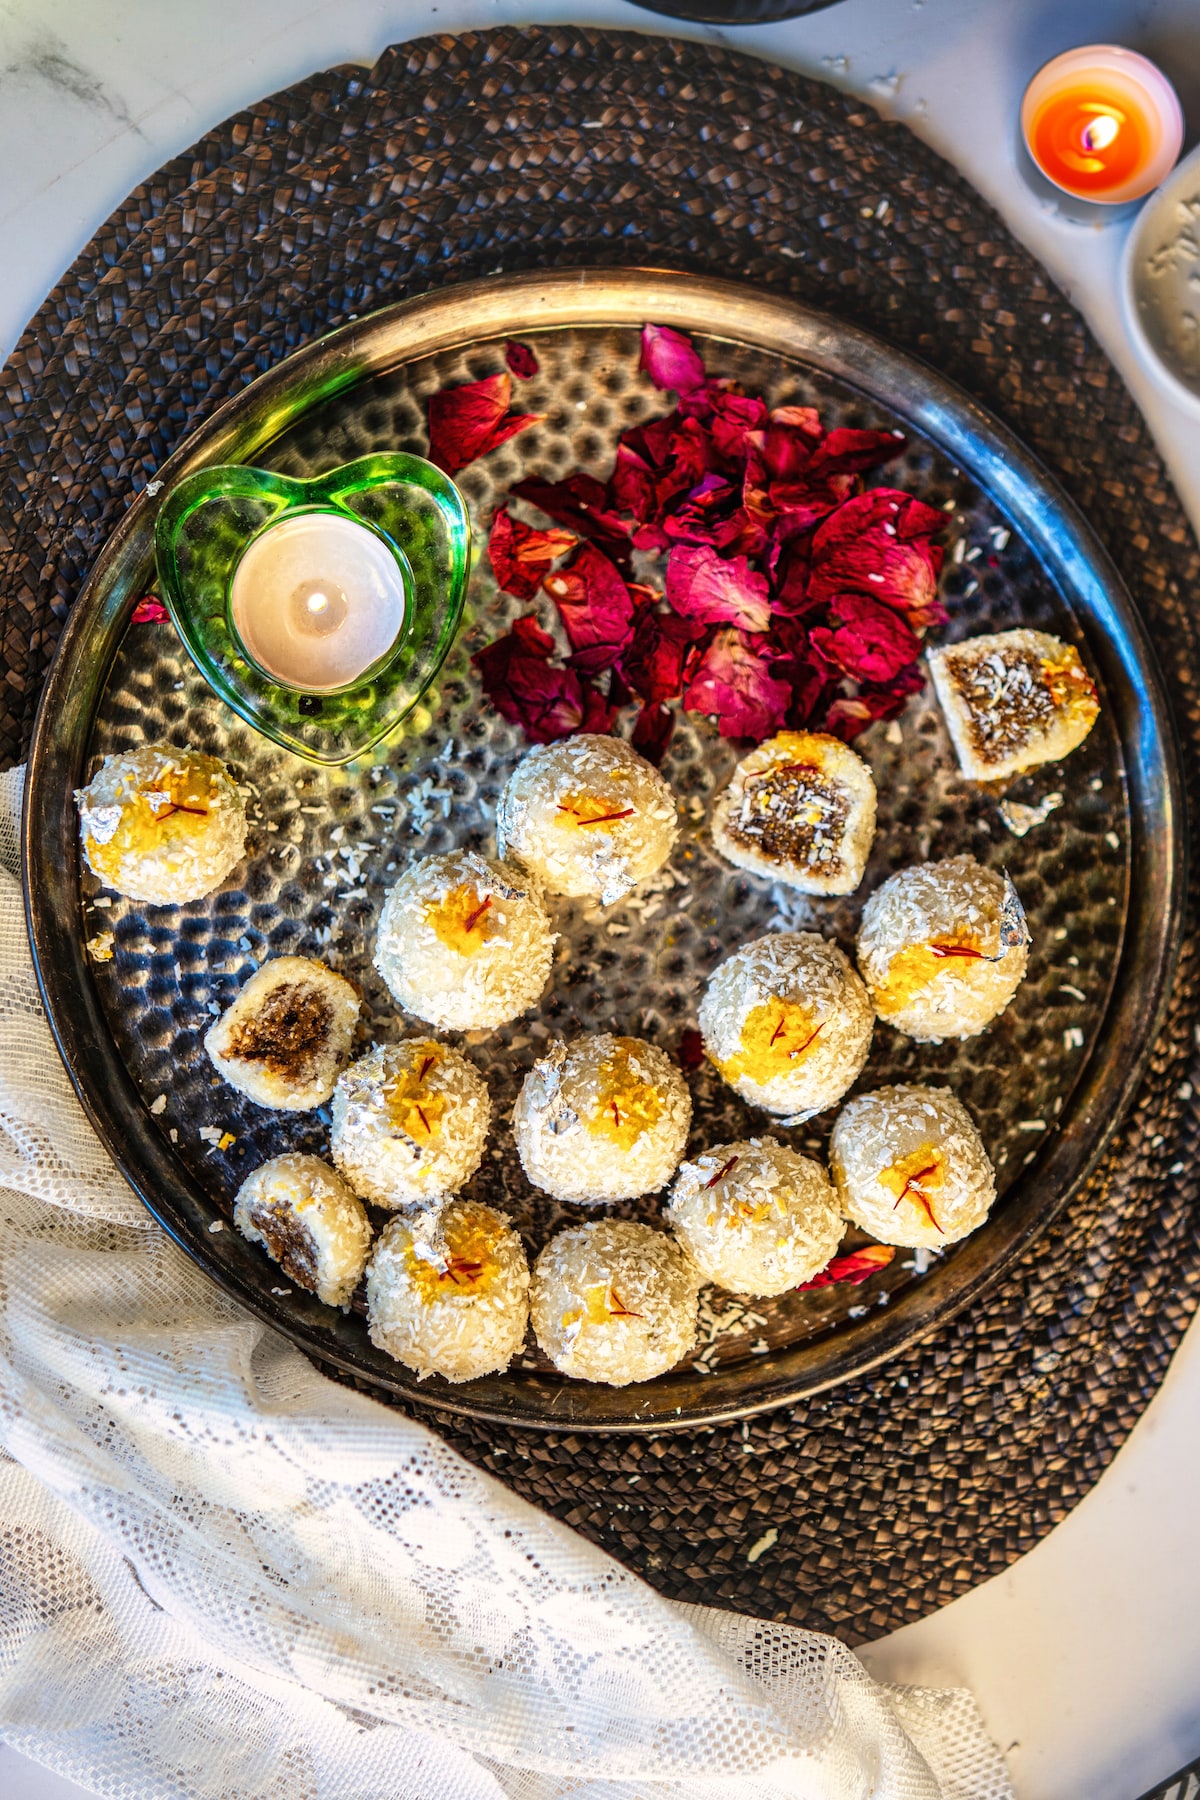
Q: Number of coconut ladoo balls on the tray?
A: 15